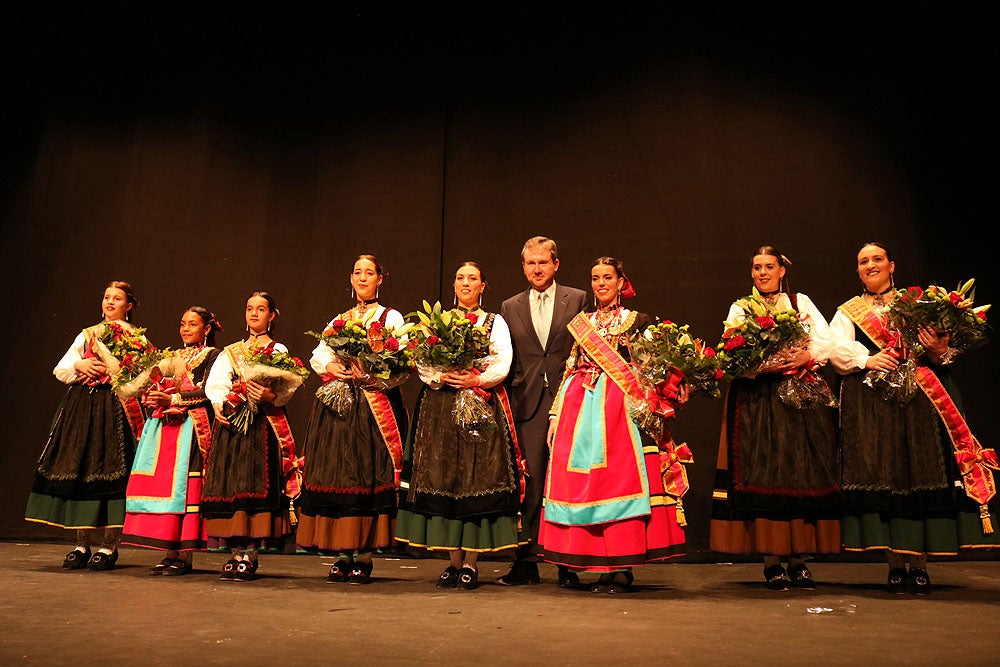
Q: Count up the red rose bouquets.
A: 8